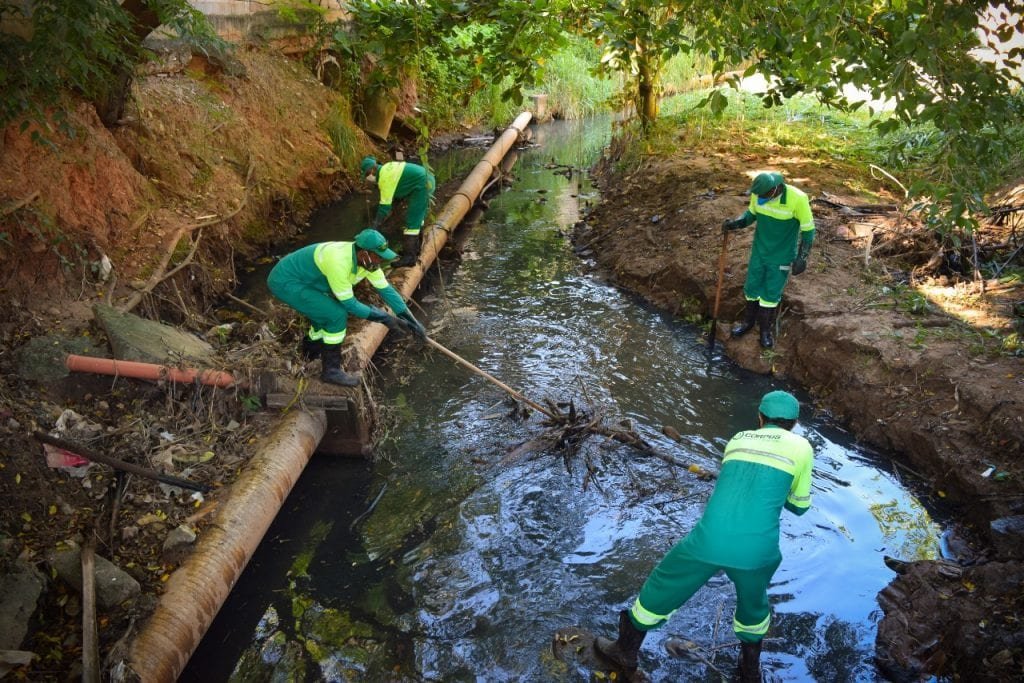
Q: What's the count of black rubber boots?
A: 7